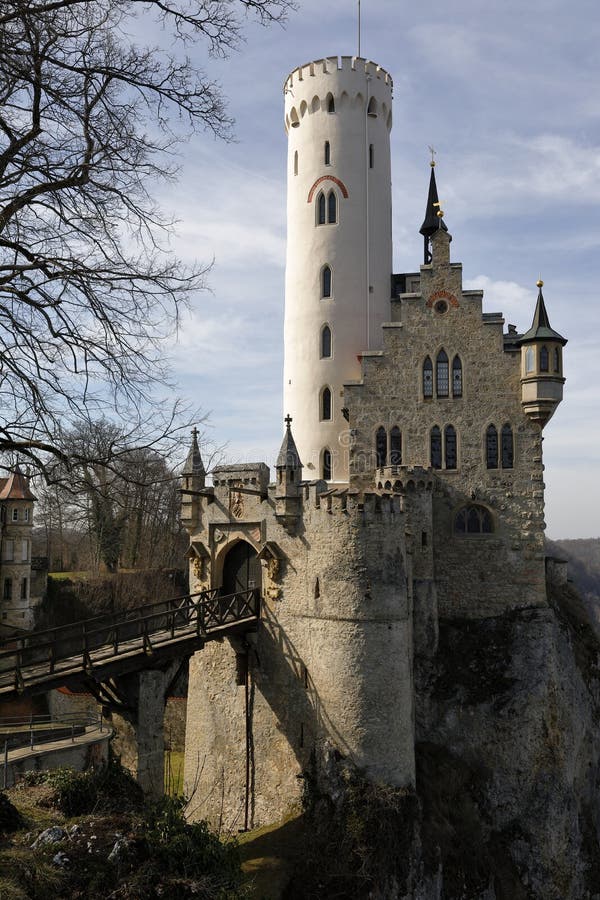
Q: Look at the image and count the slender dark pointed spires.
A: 4